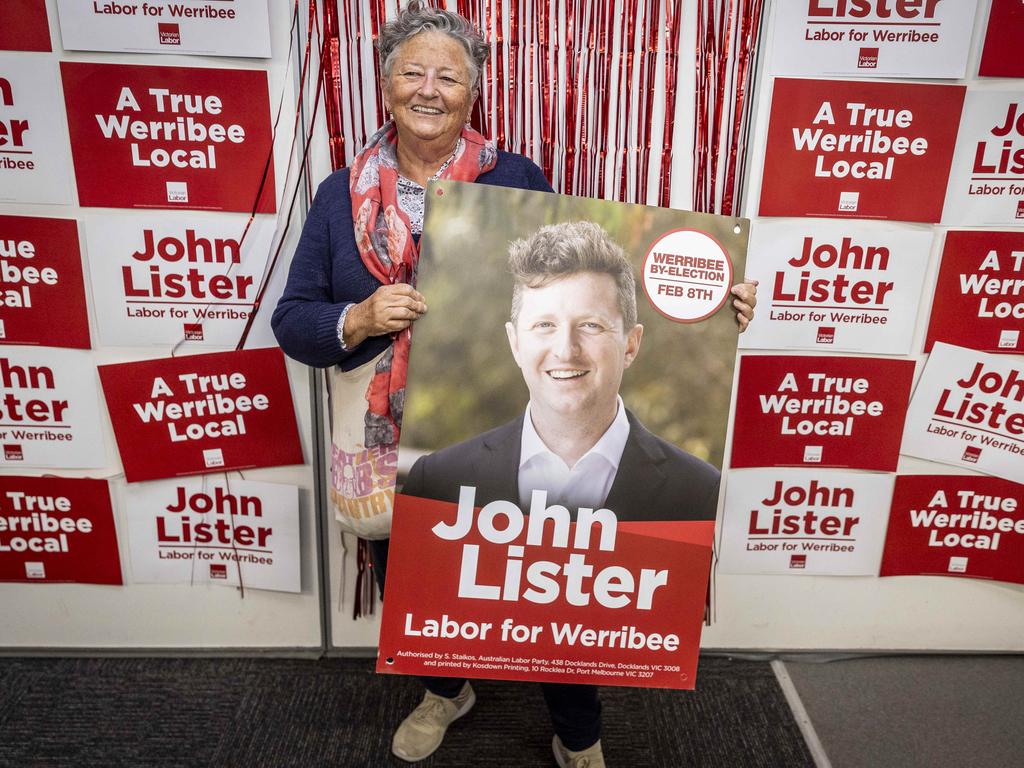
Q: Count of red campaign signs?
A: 10